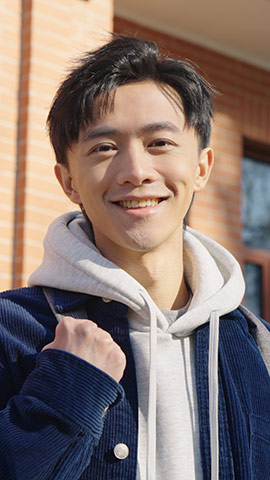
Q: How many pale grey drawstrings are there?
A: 2